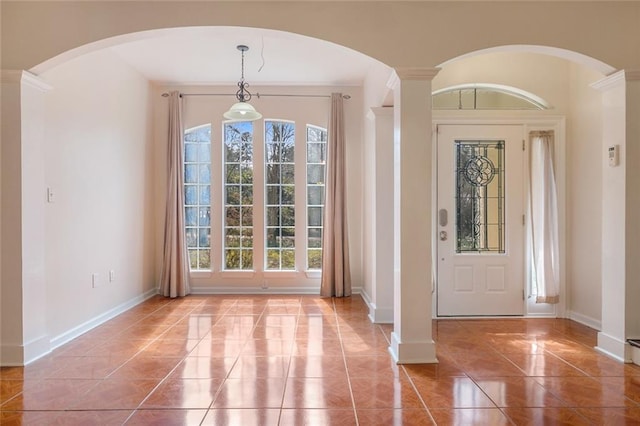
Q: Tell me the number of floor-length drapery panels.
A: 2